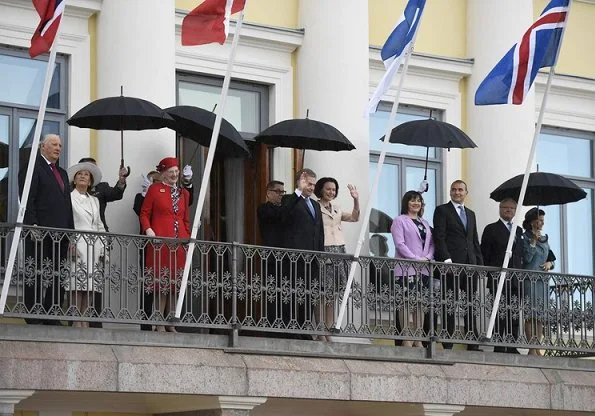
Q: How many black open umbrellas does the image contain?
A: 5